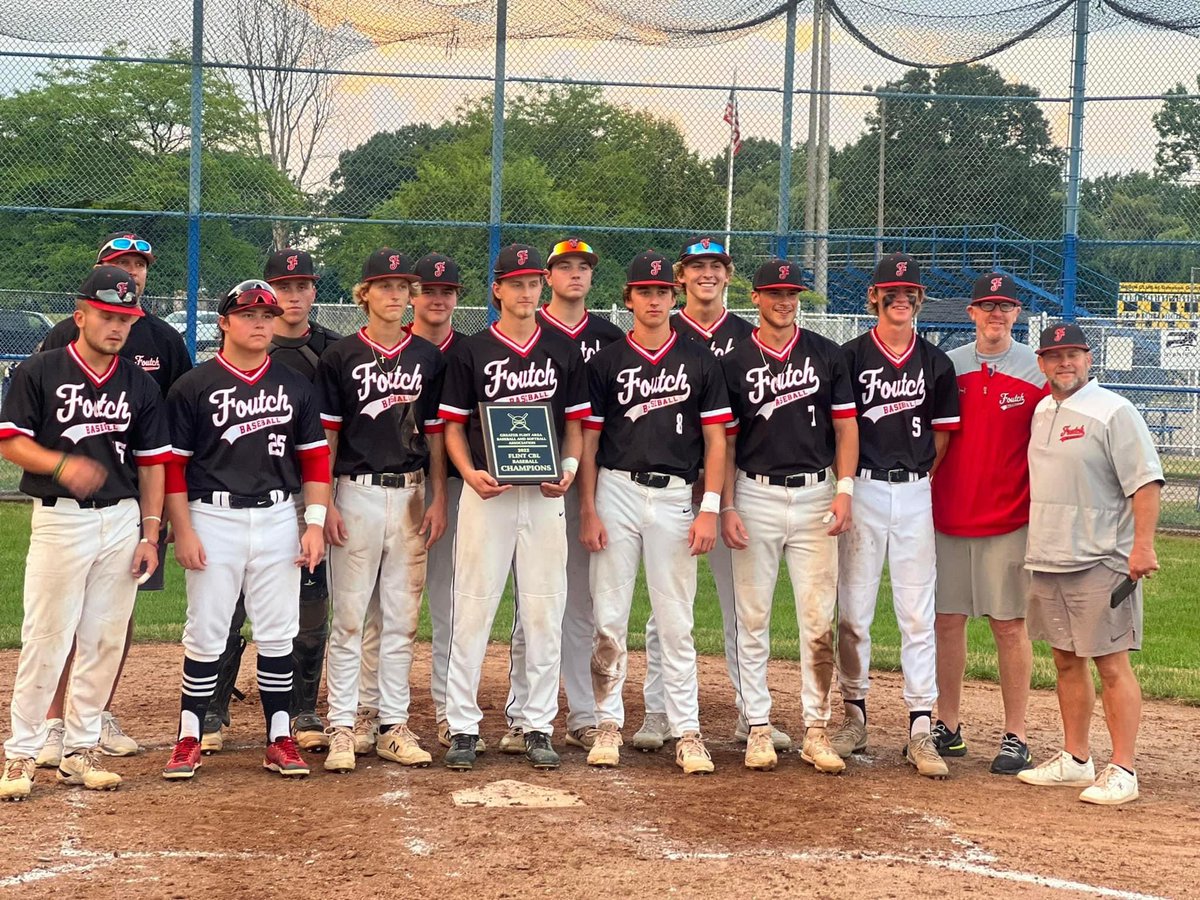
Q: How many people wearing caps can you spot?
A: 14